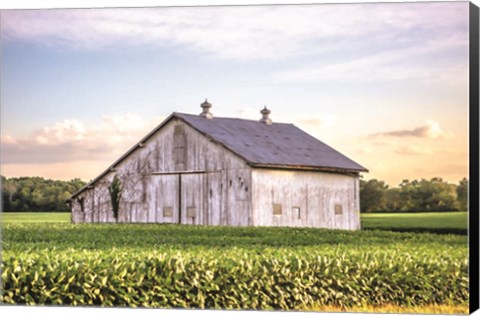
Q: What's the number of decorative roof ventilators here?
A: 2